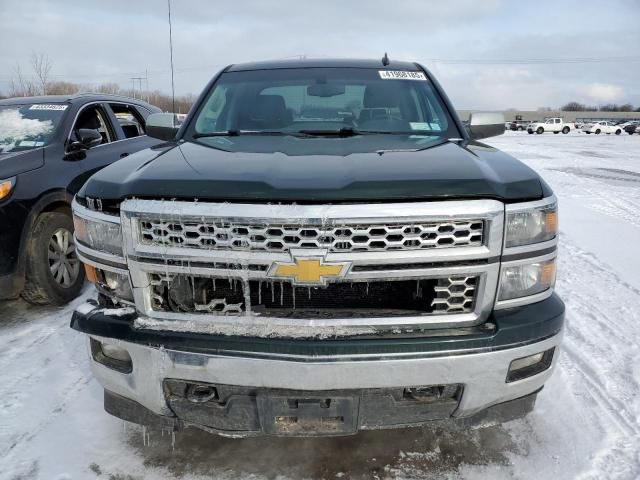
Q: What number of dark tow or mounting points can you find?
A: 2